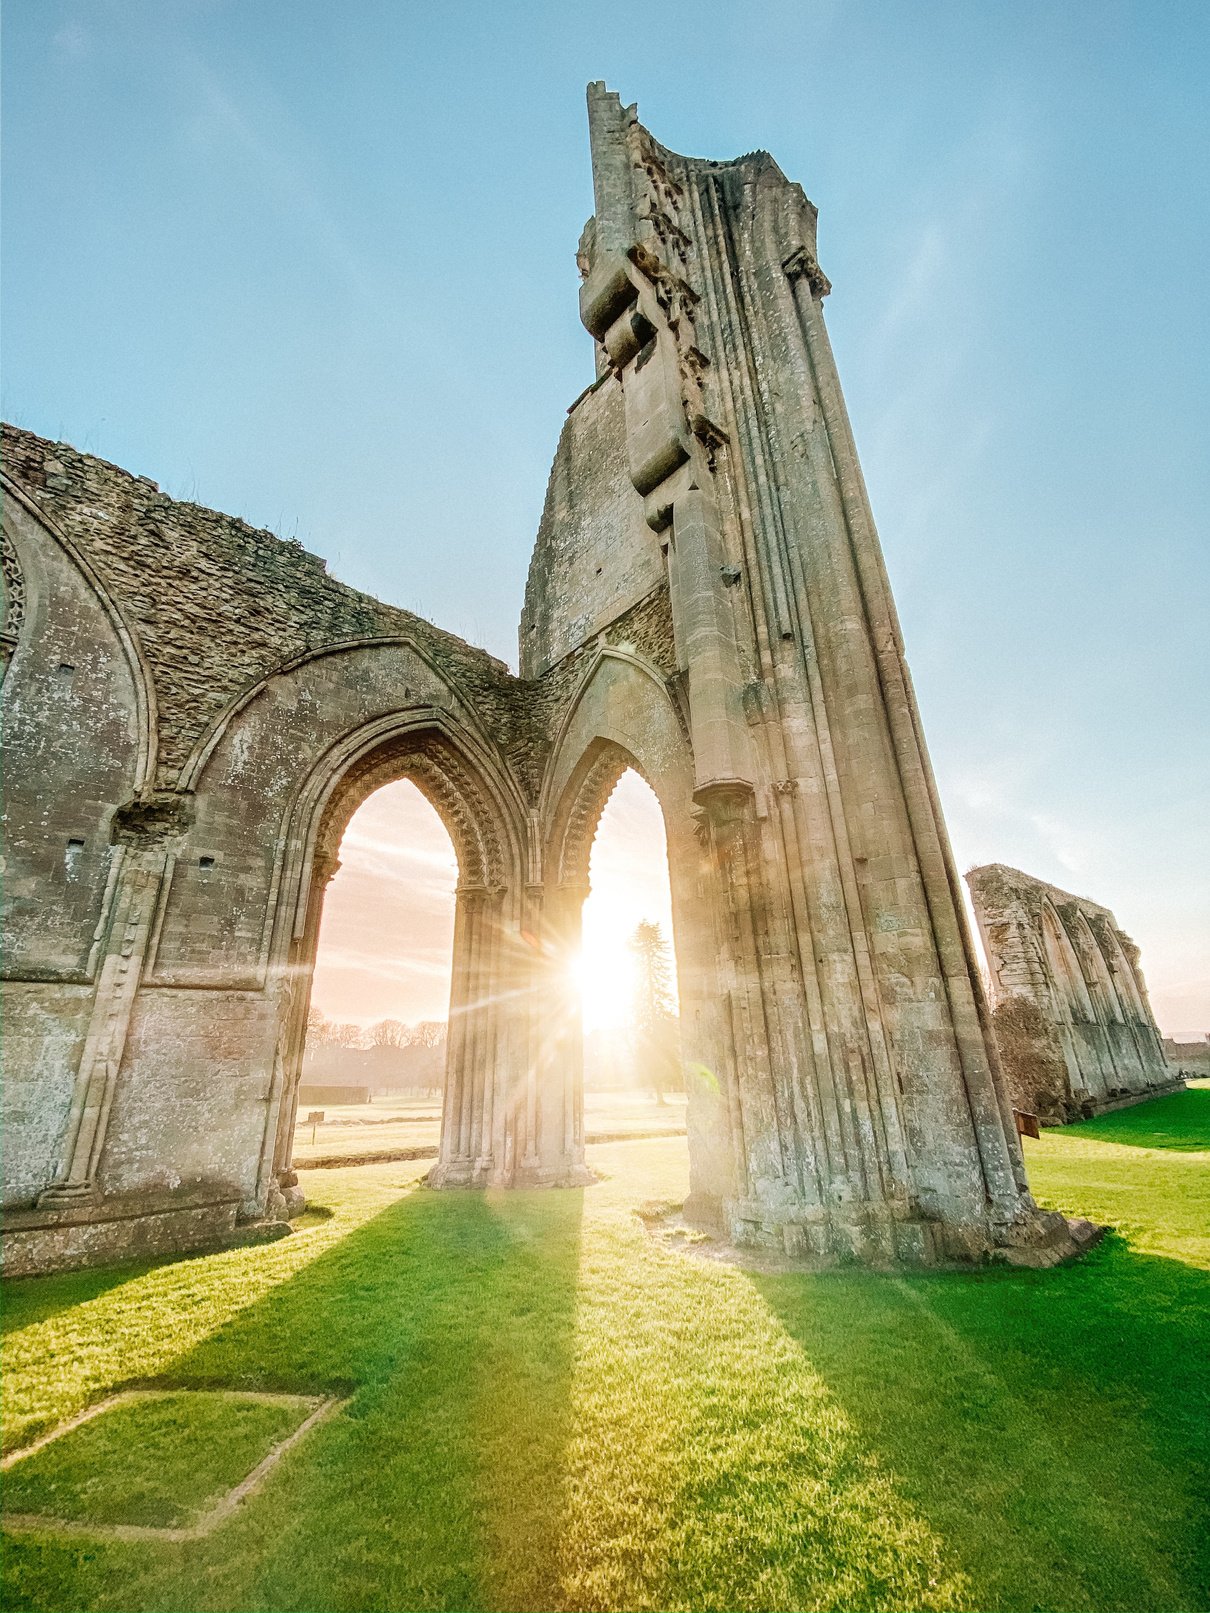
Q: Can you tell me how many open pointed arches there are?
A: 2